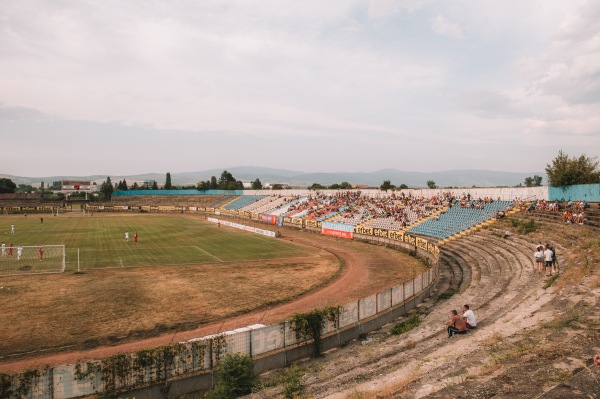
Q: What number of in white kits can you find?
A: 4